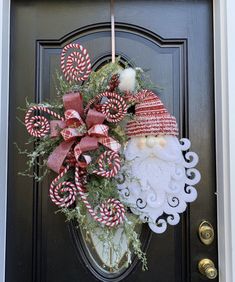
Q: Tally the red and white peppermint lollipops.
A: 6